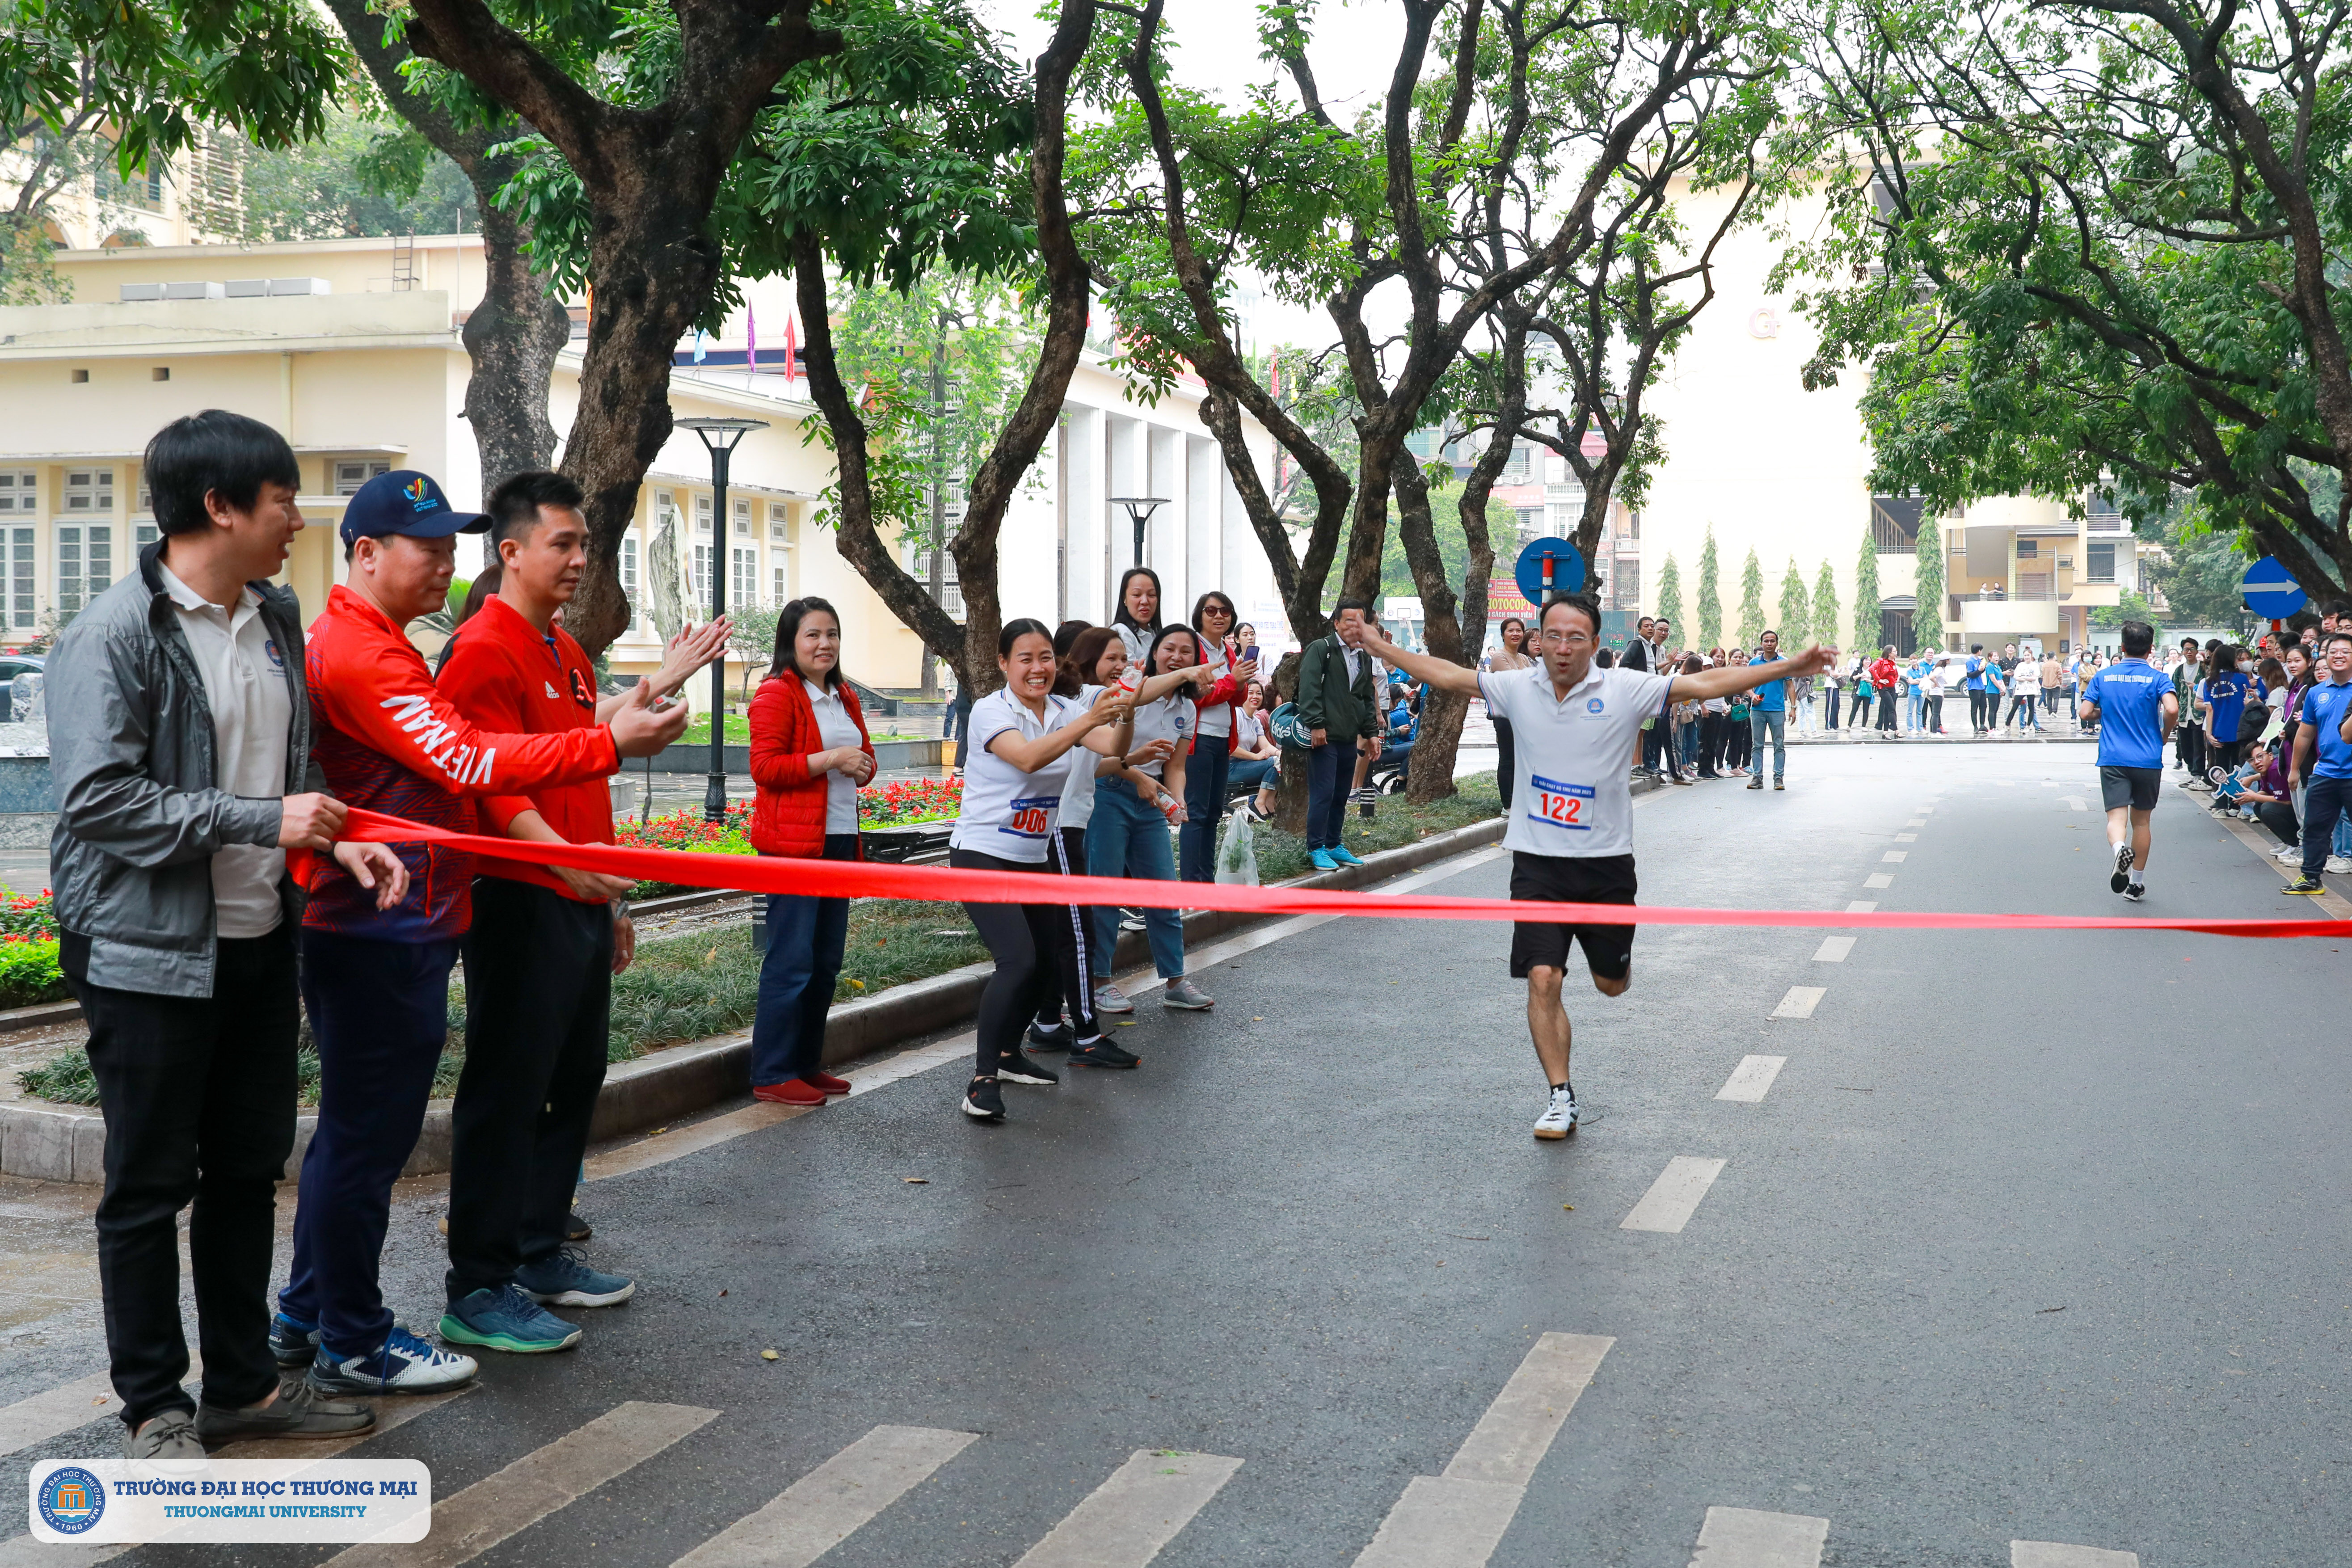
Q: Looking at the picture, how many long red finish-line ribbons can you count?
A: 1